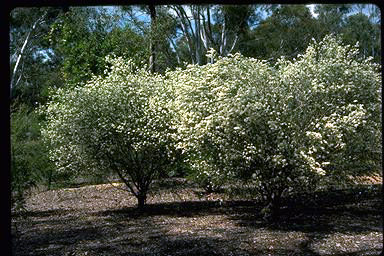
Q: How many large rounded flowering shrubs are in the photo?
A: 2